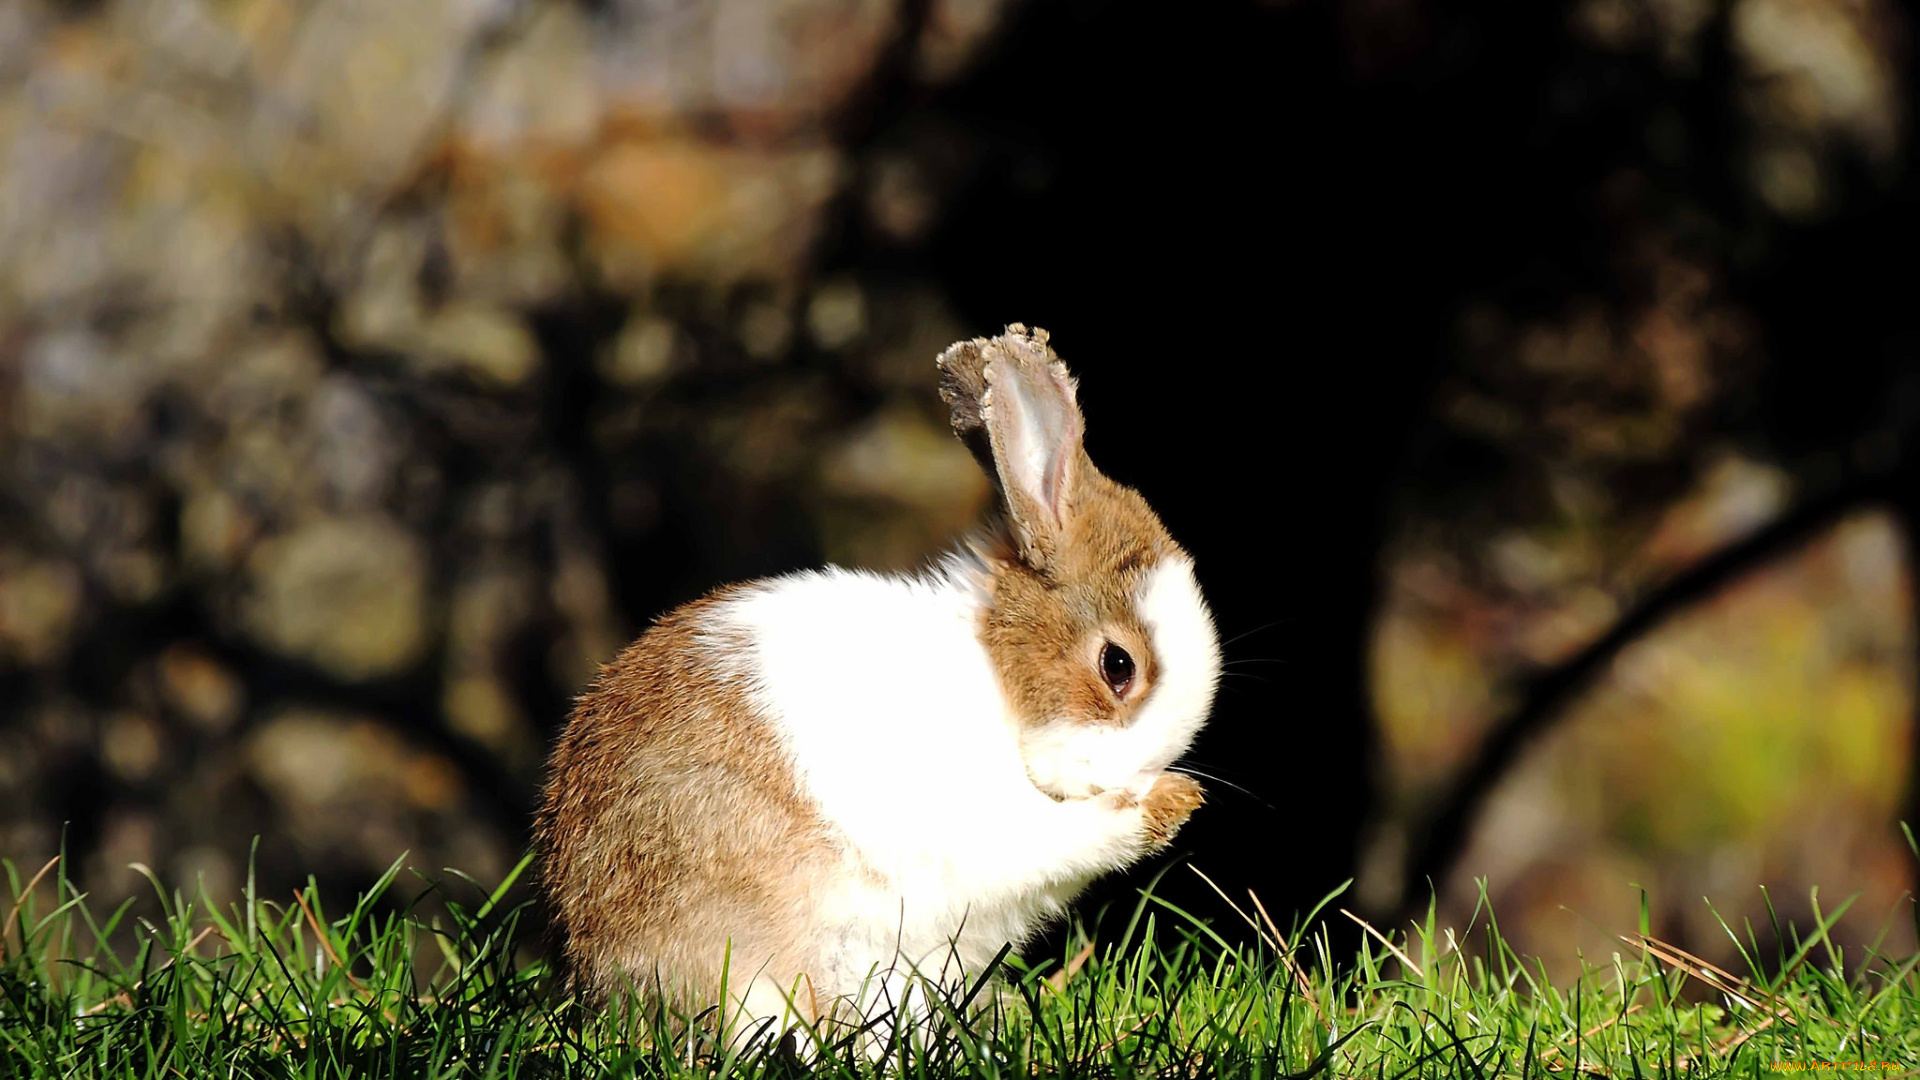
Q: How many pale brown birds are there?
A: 0